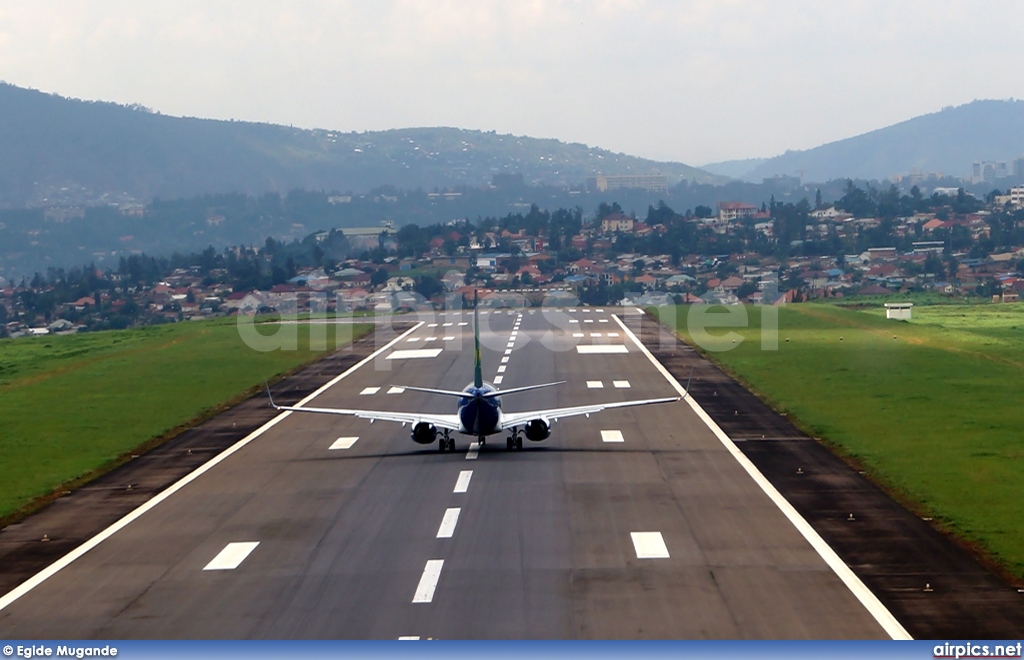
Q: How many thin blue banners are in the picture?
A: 1